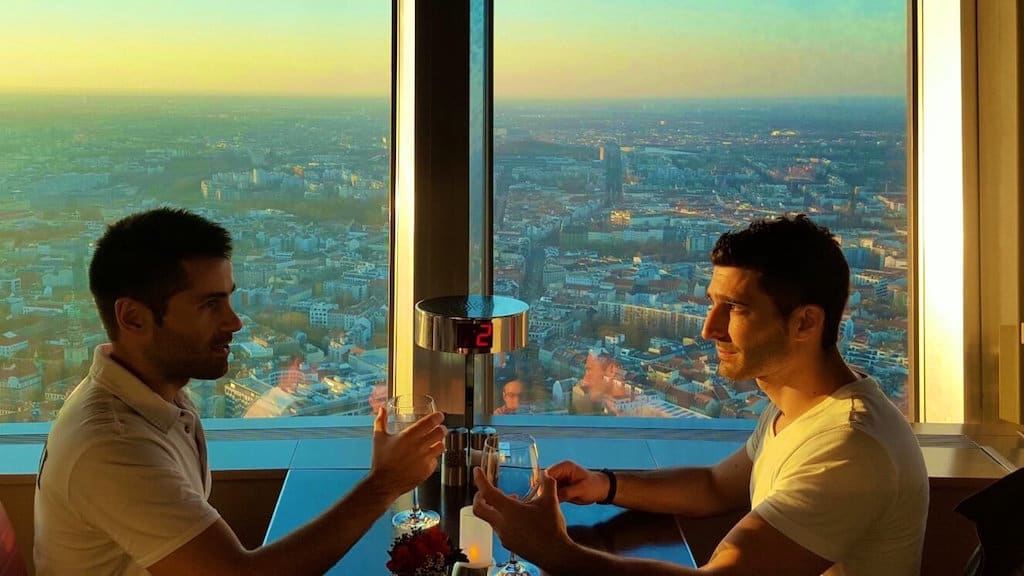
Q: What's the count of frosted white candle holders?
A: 1